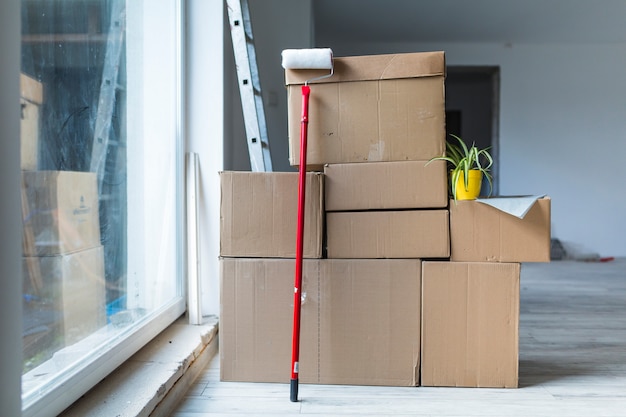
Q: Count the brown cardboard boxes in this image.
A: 7